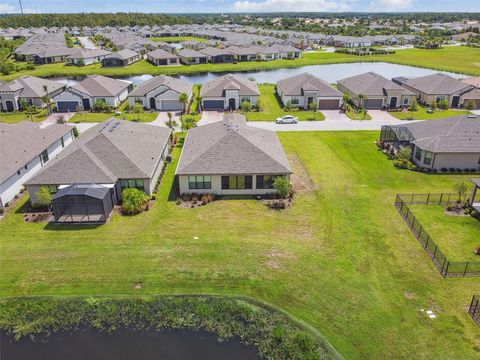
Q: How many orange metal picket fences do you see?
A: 0